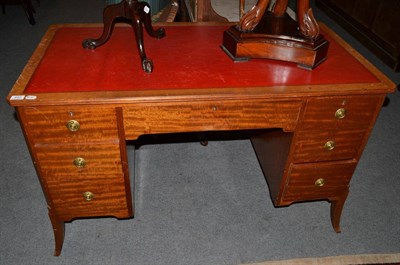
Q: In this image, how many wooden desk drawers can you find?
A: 7